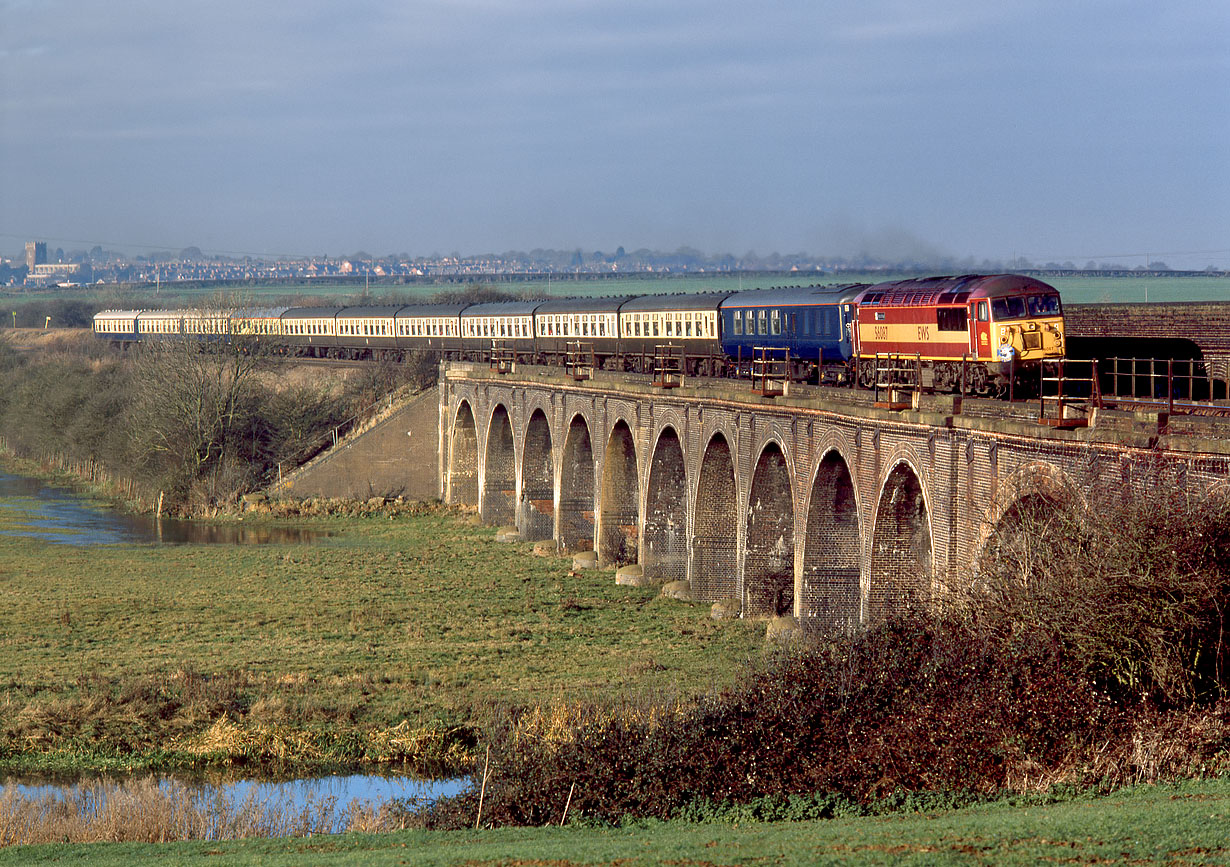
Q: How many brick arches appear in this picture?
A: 11